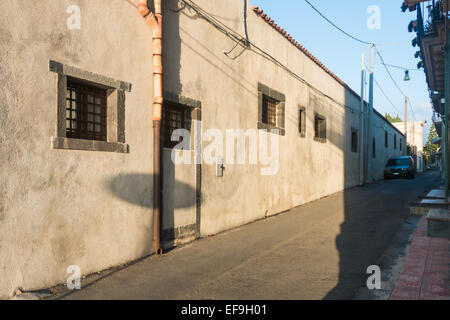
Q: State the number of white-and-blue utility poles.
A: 2